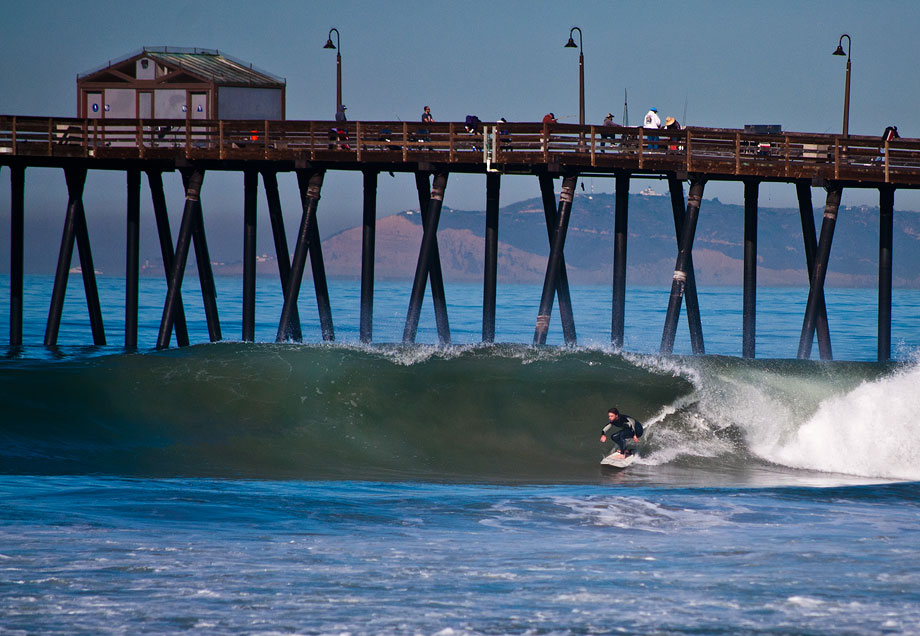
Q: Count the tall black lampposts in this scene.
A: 3